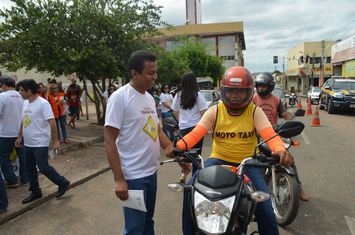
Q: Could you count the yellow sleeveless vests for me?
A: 1